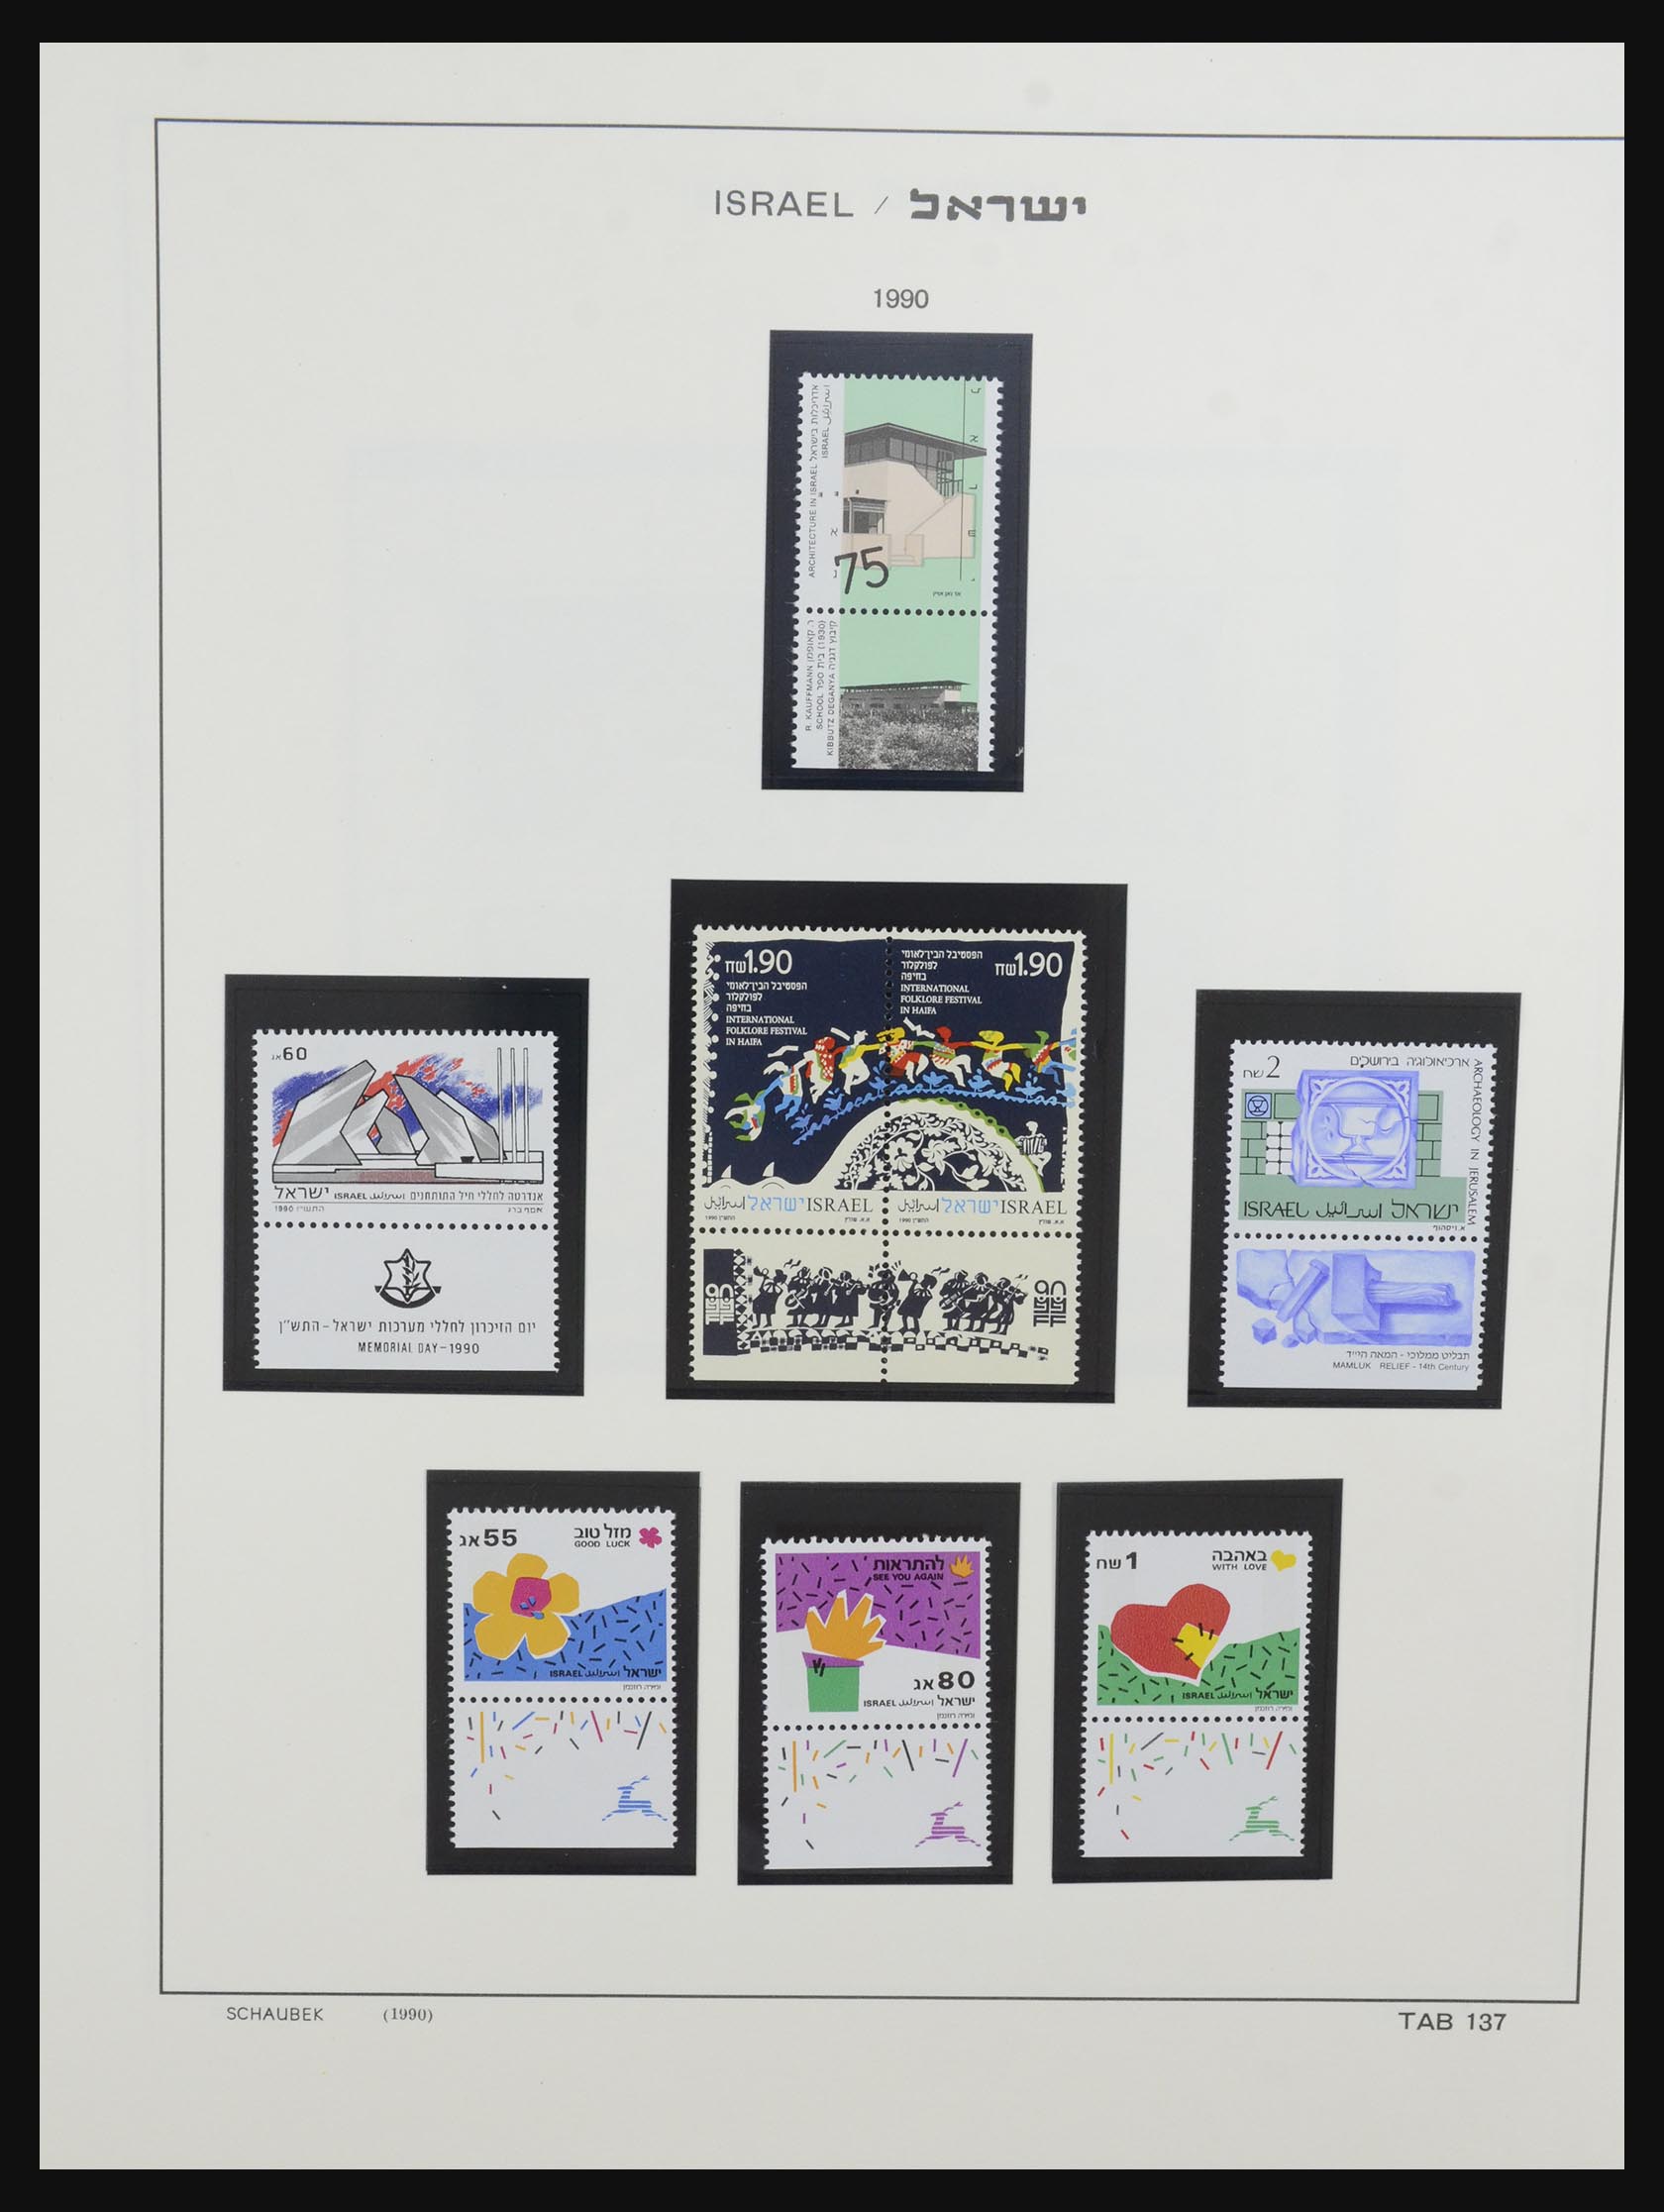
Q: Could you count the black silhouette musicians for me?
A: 9